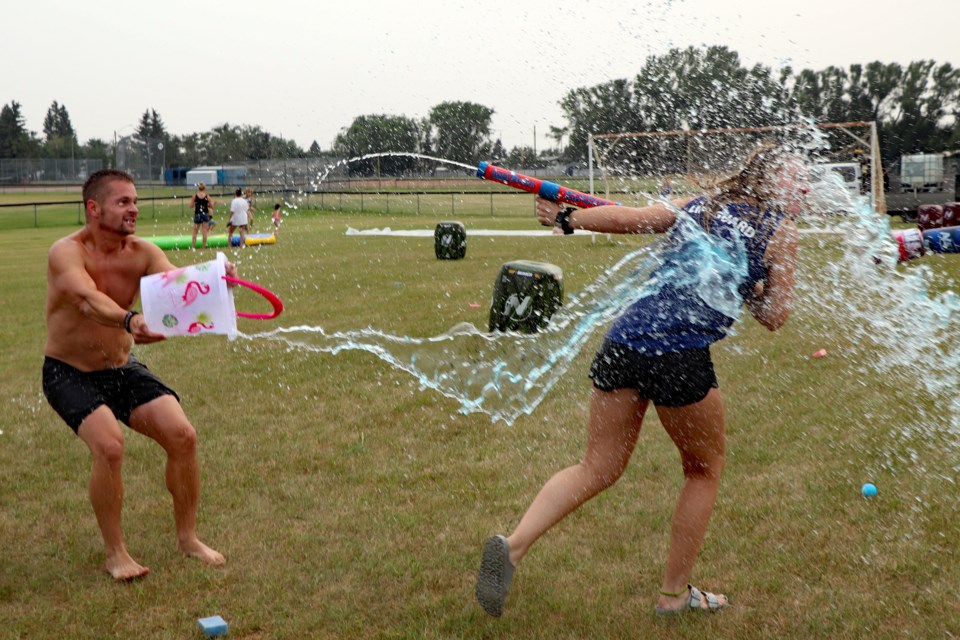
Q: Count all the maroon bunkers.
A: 2